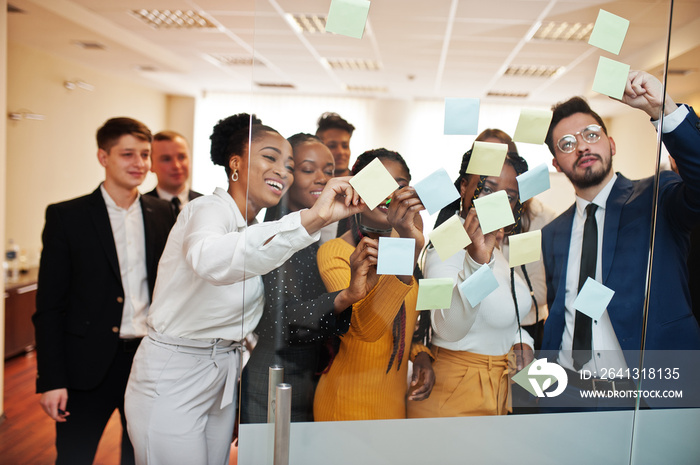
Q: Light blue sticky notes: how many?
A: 6